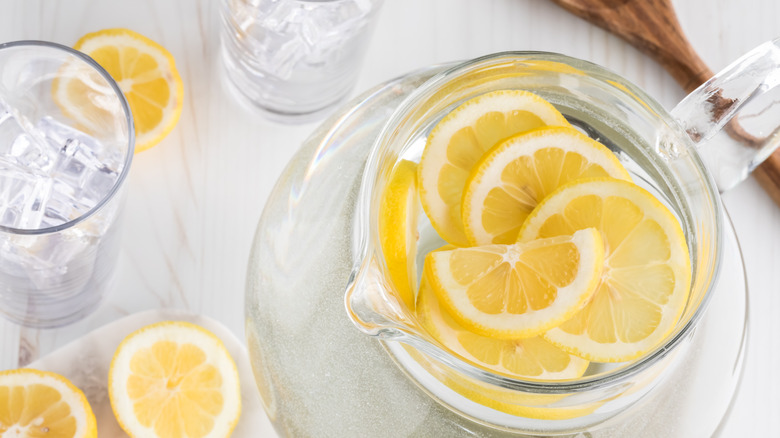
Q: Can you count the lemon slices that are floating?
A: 6